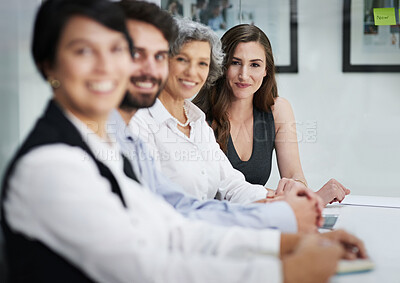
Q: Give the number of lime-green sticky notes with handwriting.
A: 1